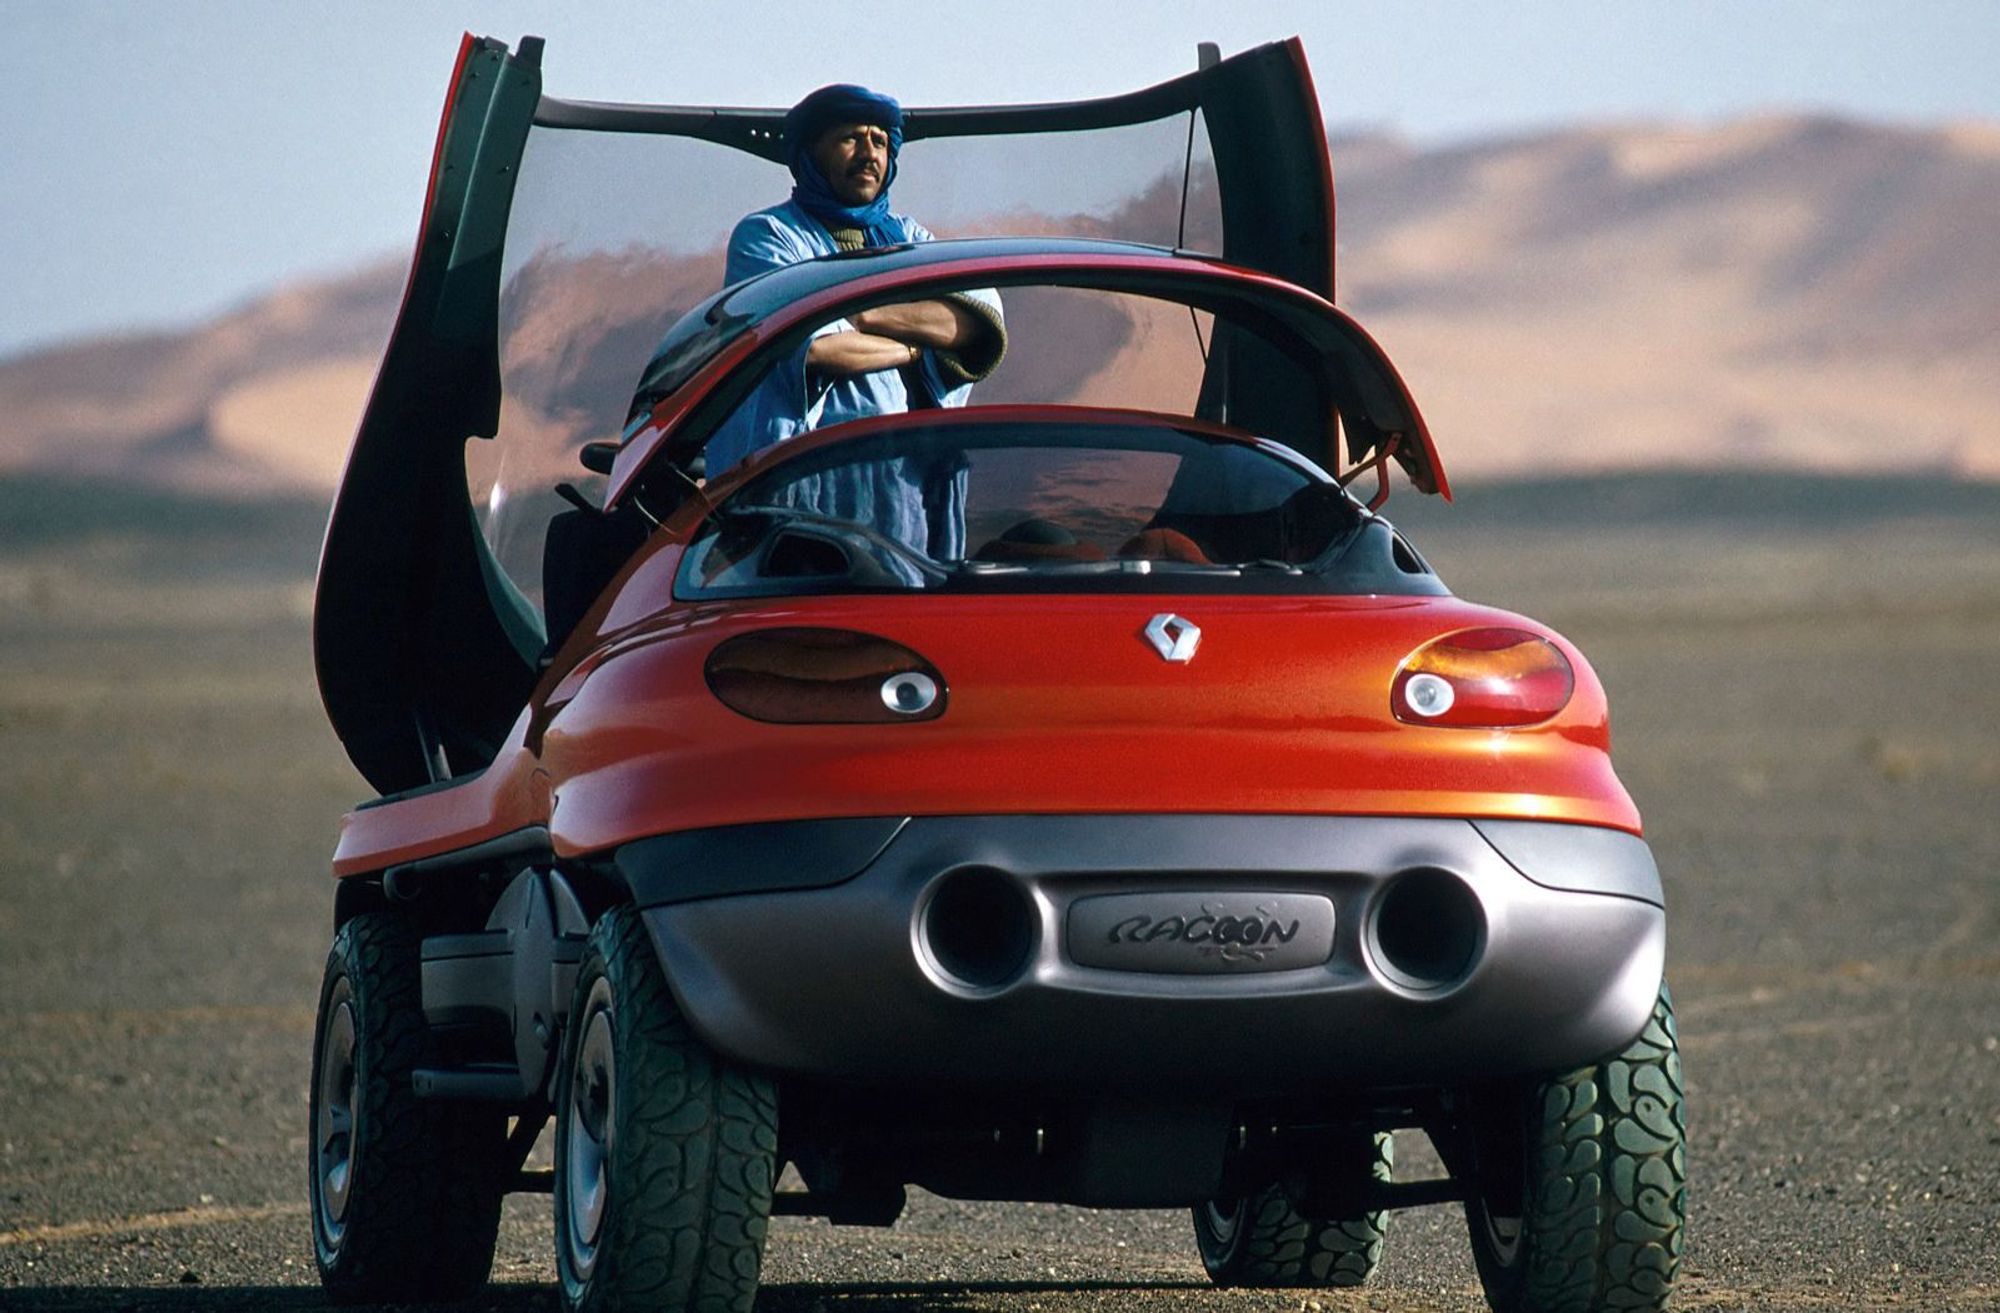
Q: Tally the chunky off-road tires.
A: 4